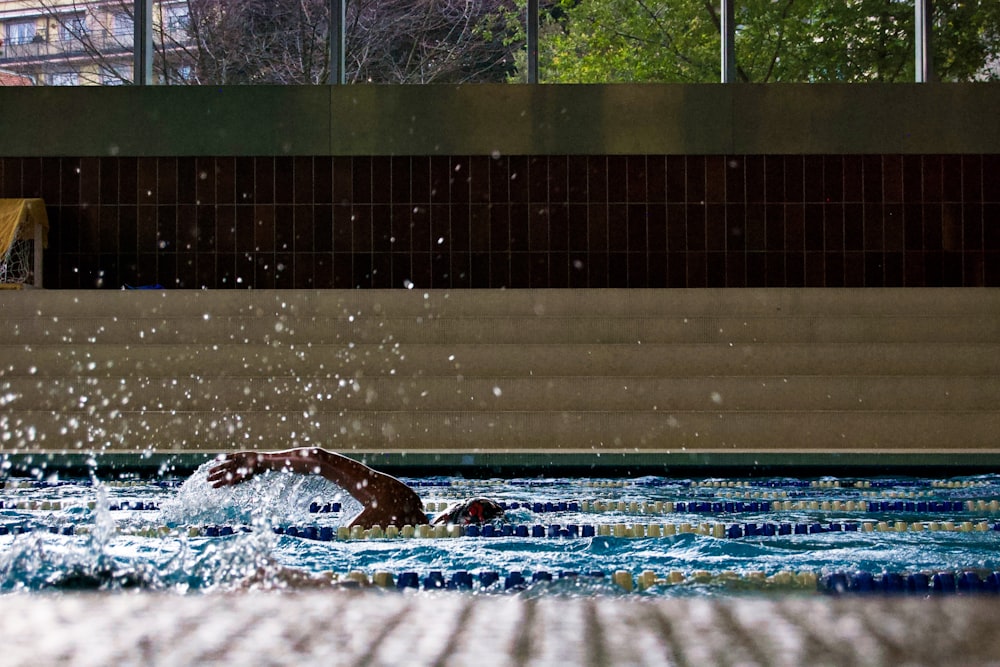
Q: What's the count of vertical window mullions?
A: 5